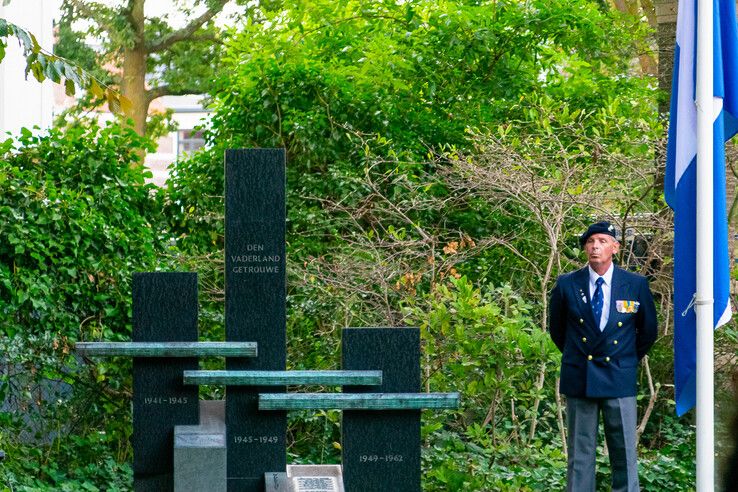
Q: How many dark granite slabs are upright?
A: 3